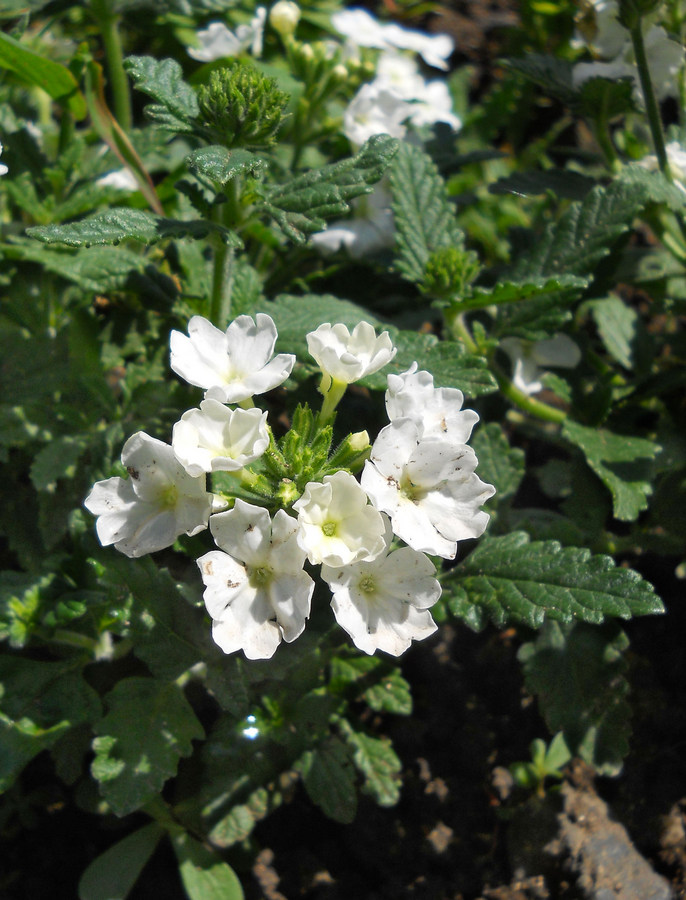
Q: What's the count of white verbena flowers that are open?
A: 9